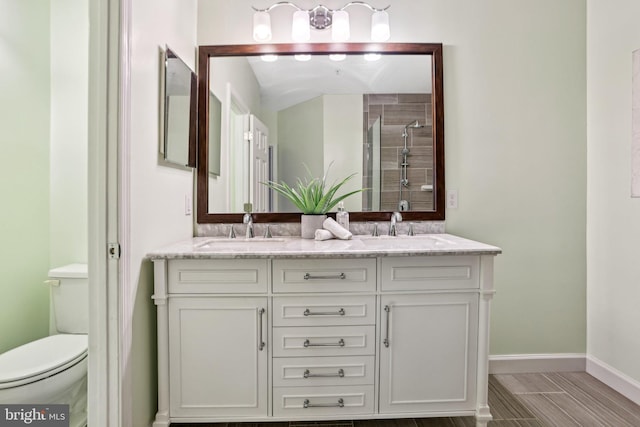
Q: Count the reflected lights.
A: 4